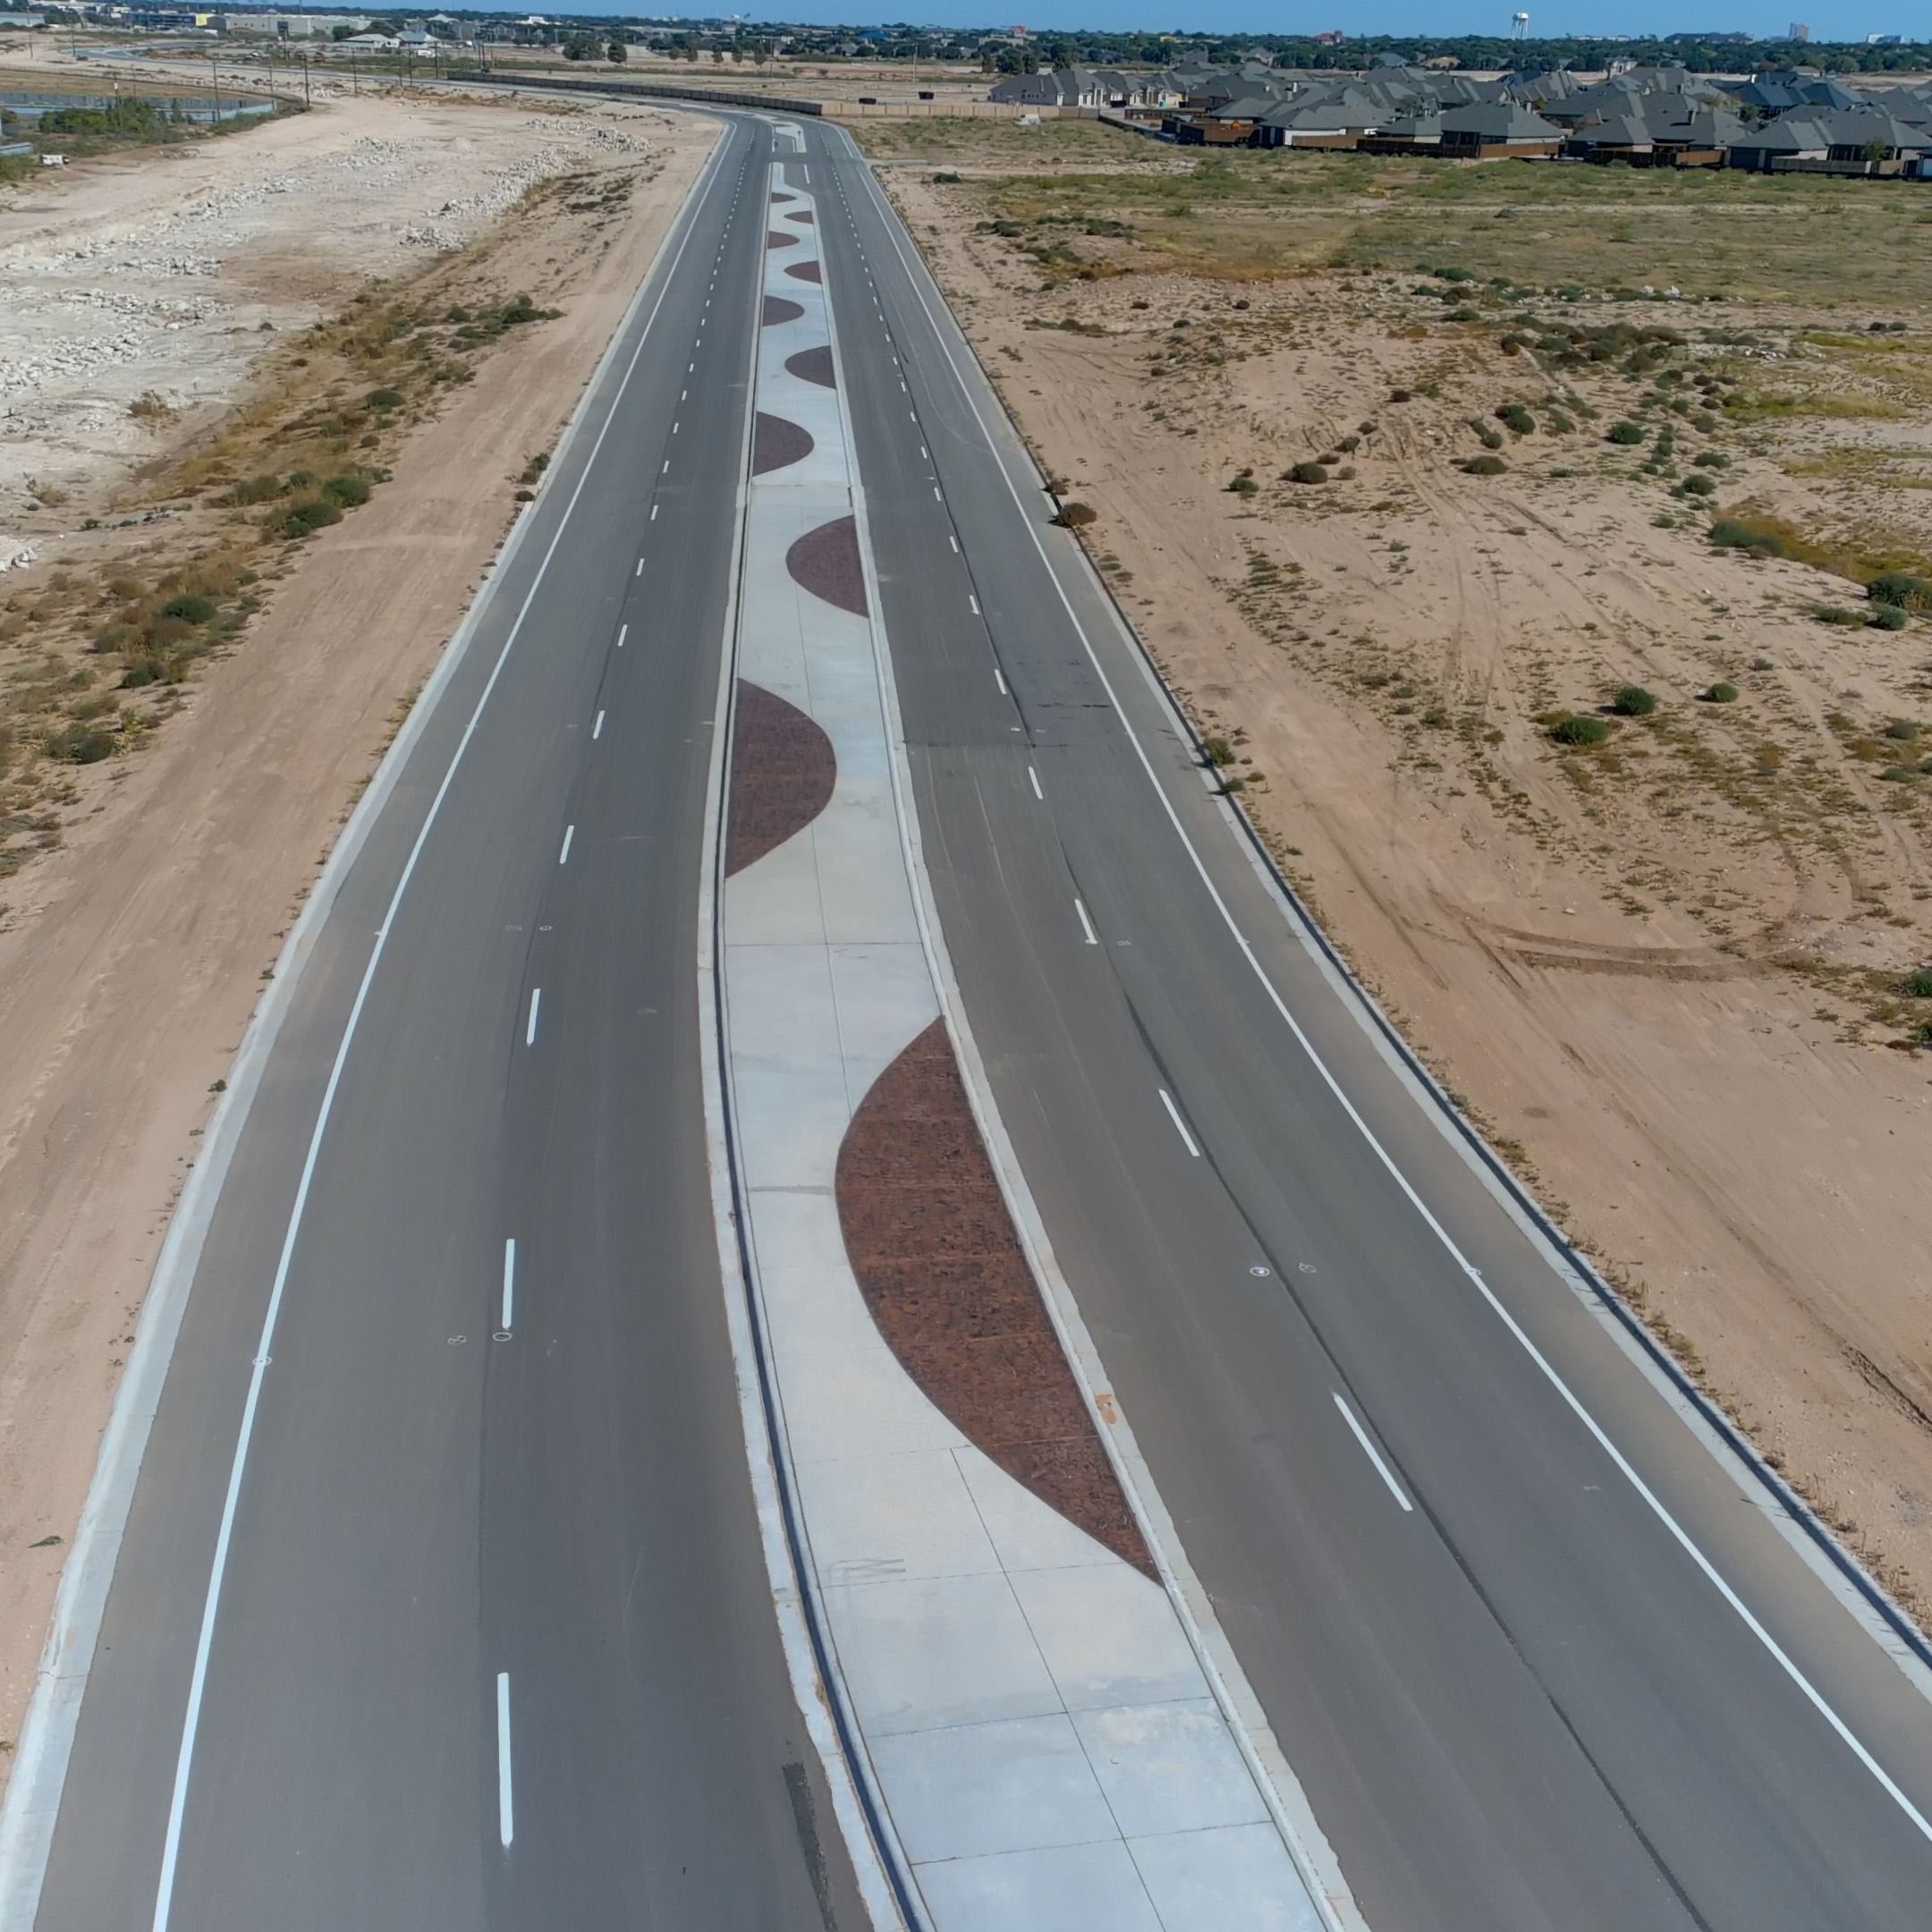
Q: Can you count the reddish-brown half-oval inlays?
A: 10